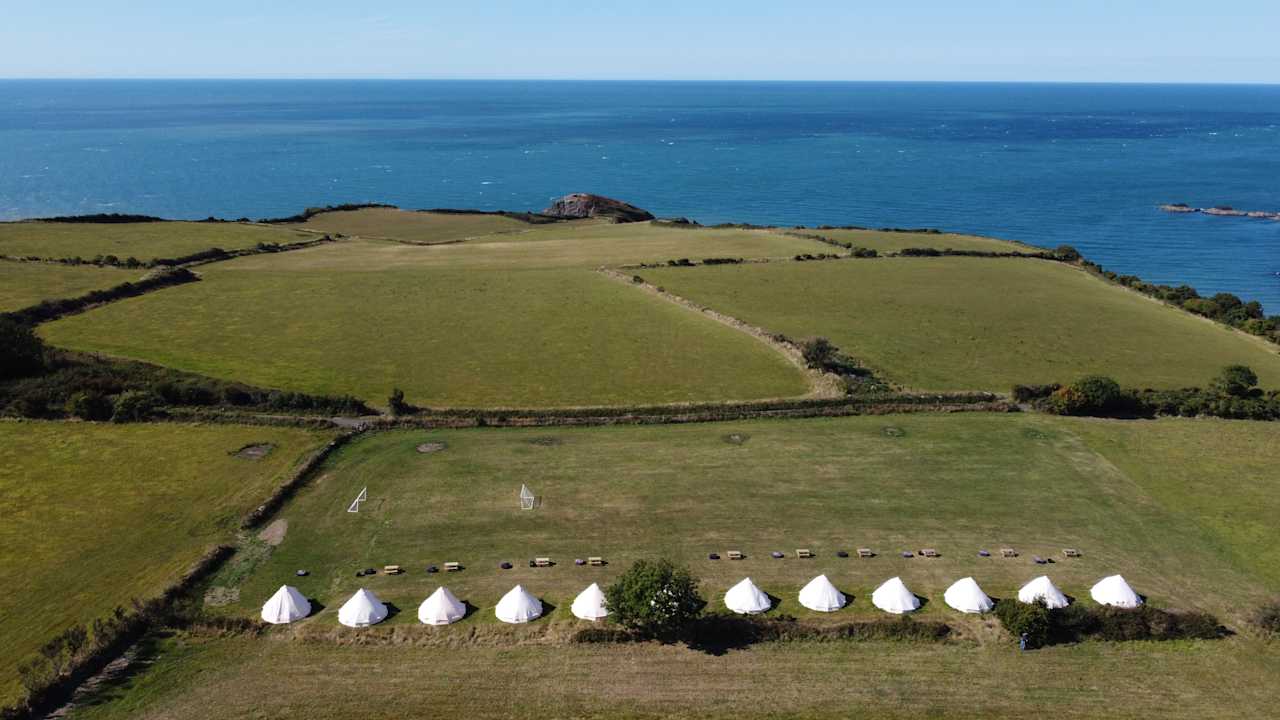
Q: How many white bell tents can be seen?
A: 11